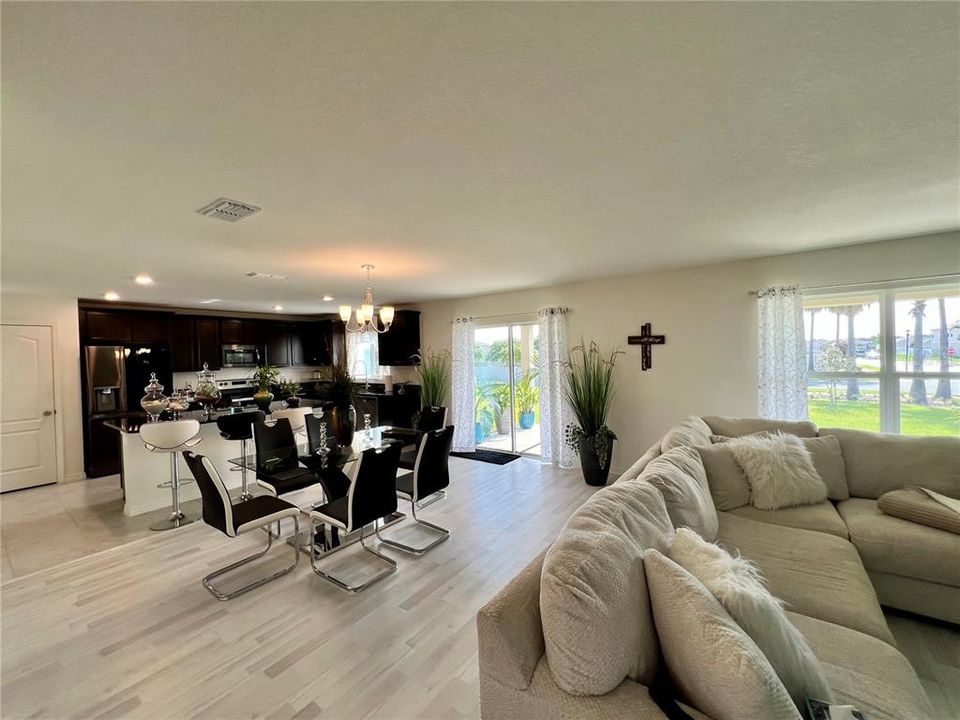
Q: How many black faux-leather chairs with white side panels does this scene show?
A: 6